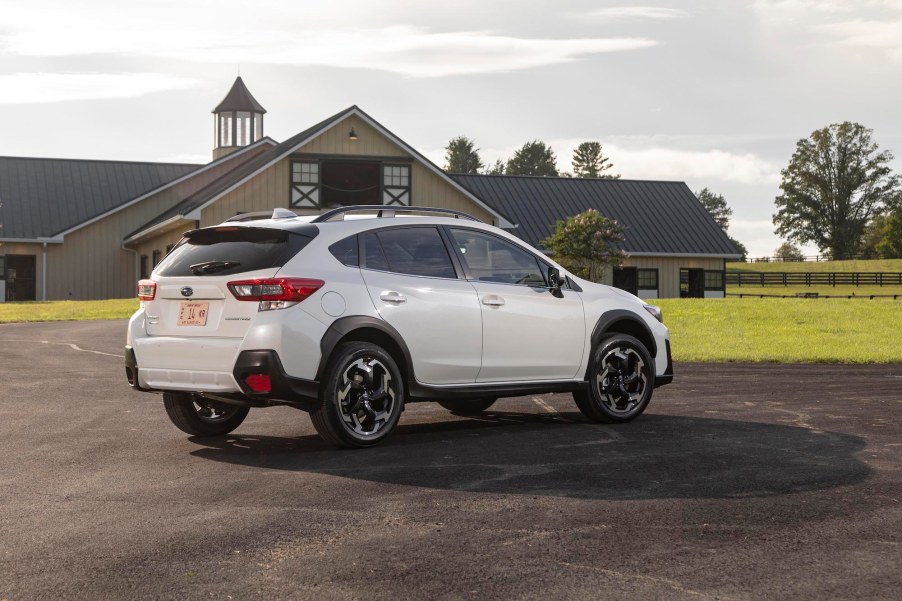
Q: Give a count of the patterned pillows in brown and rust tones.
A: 0